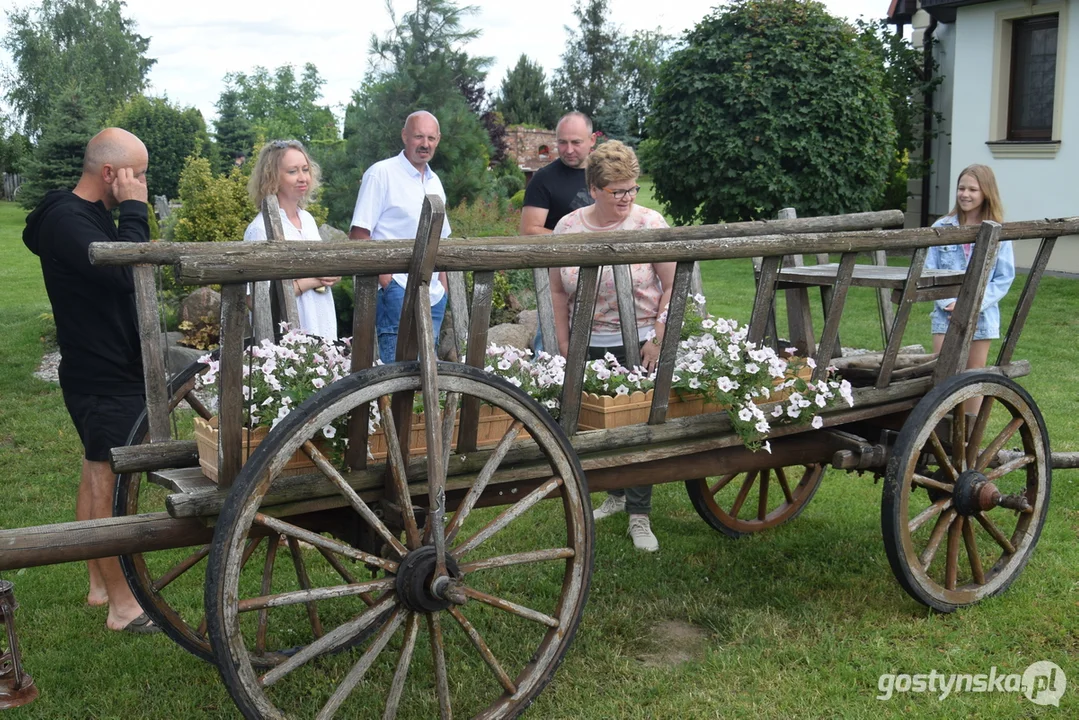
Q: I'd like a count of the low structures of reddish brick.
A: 1